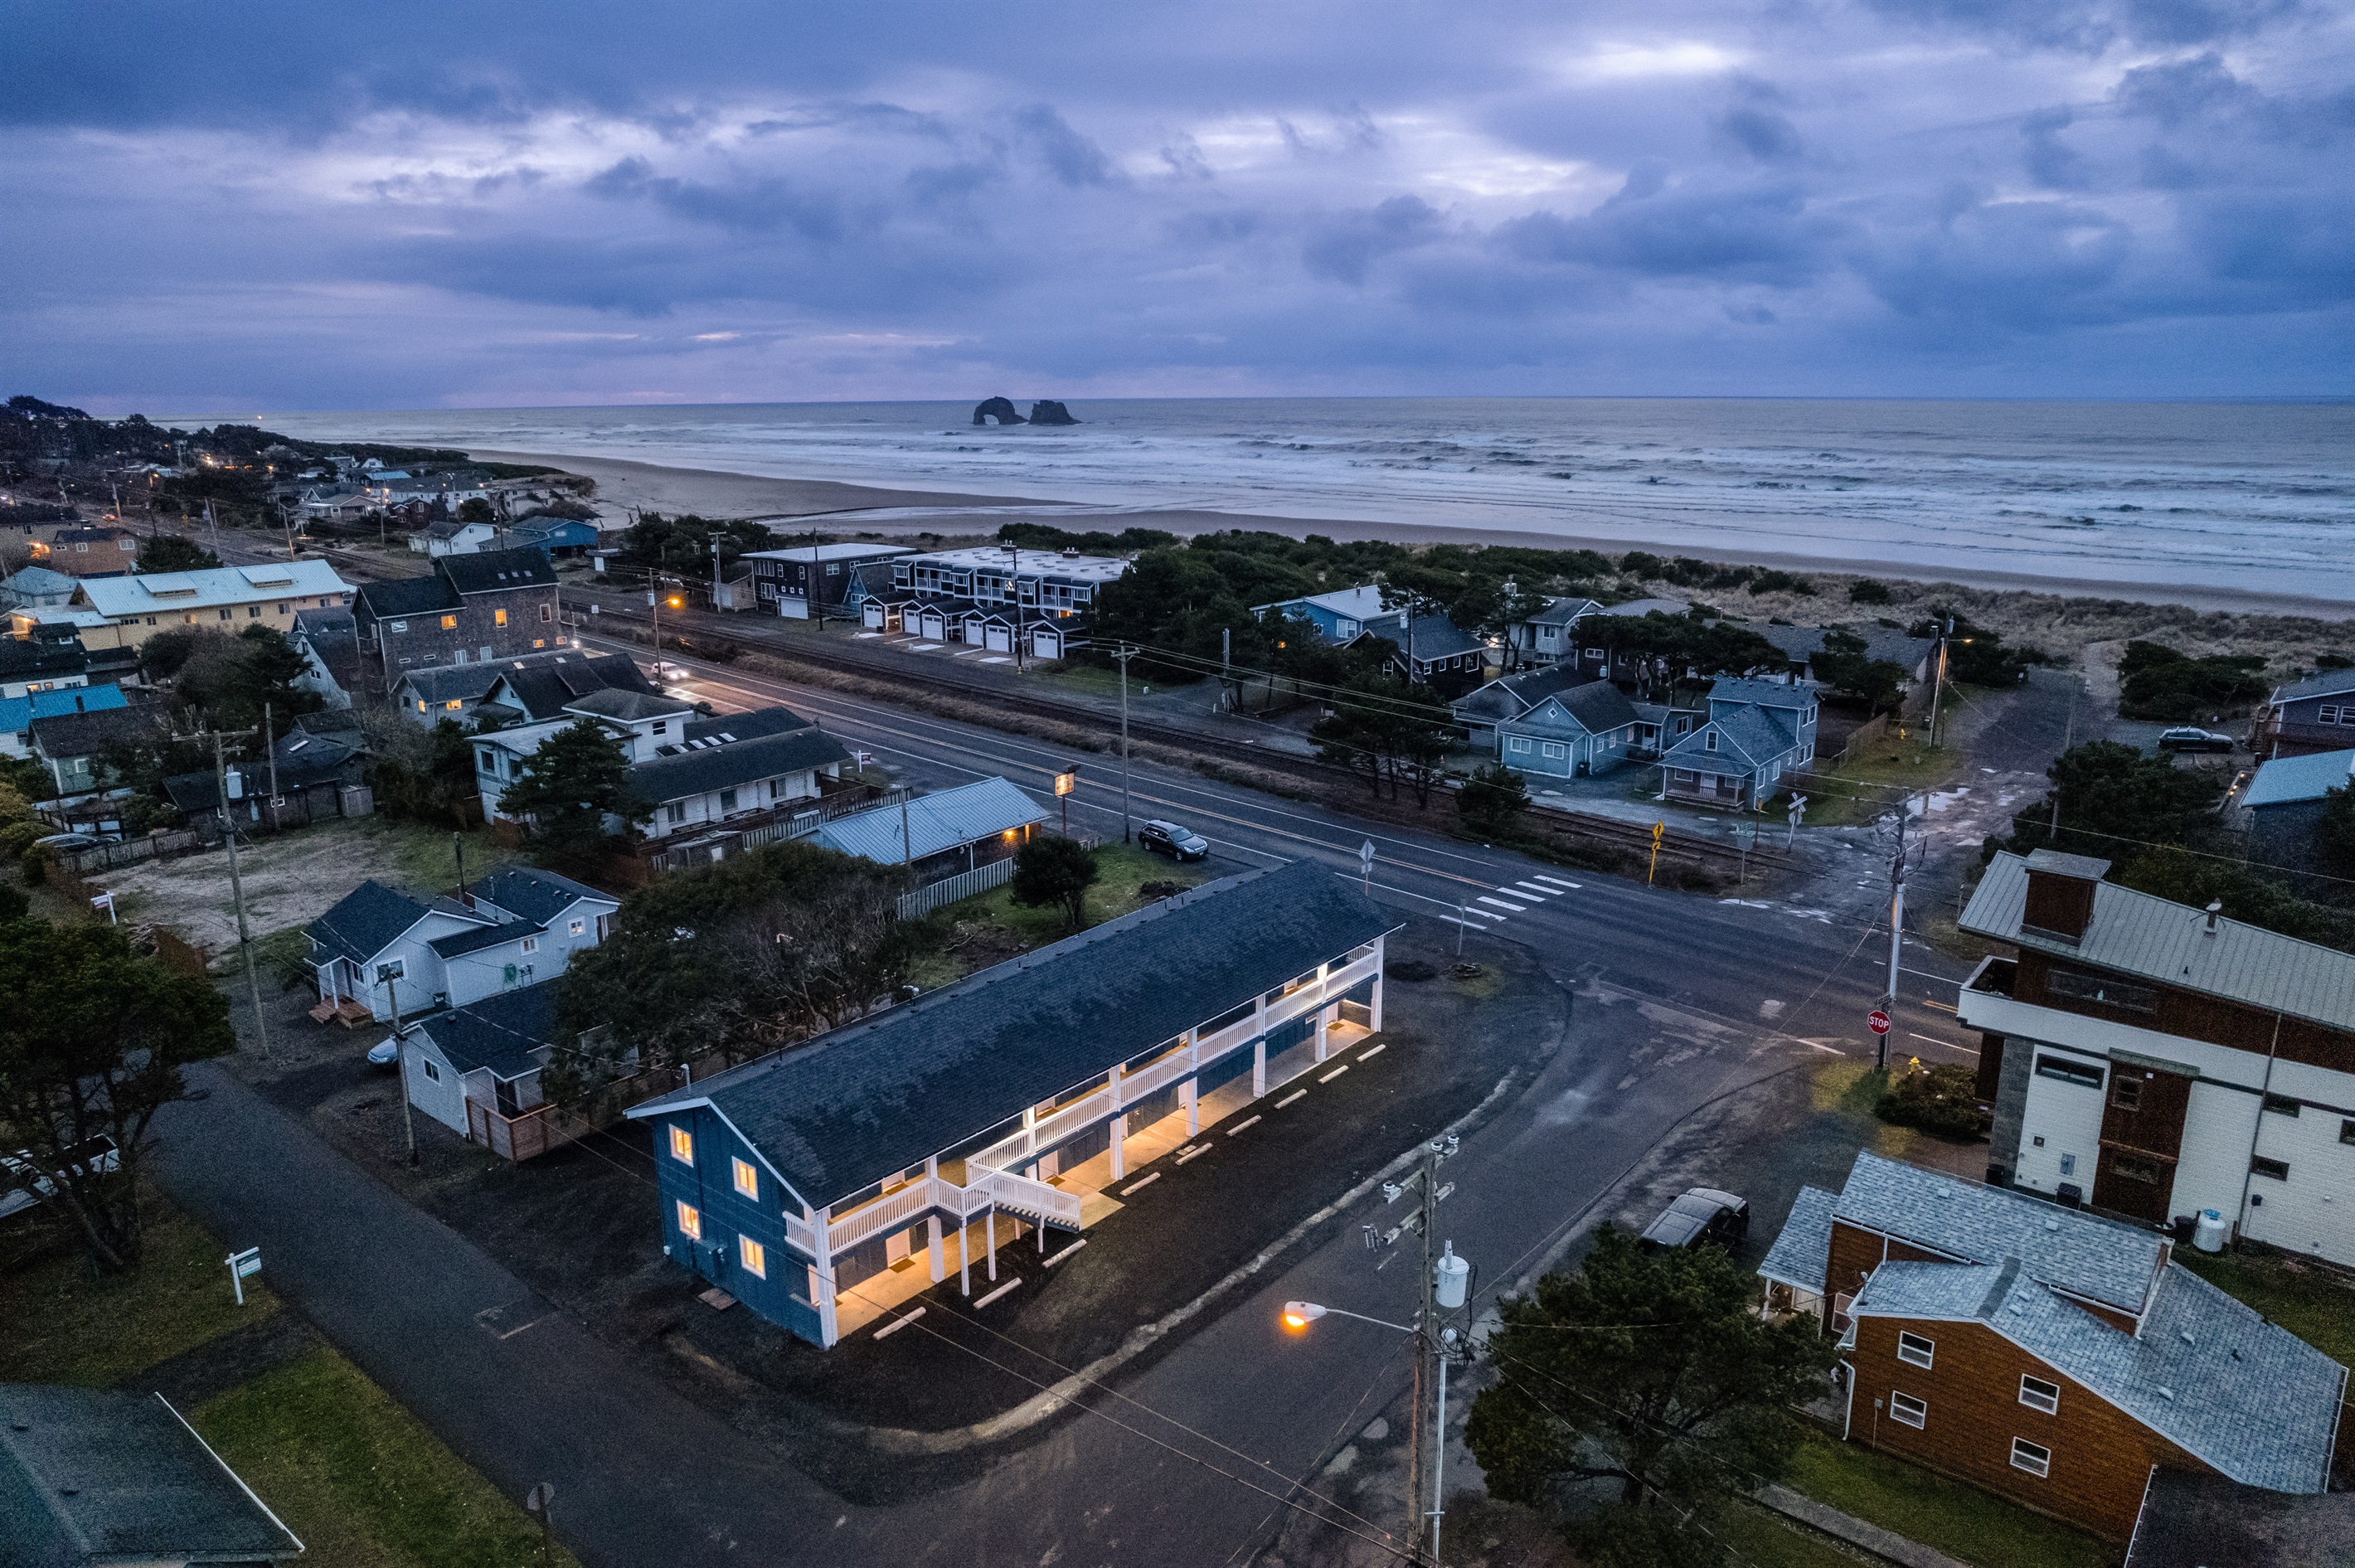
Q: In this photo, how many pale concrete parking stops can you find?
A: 9